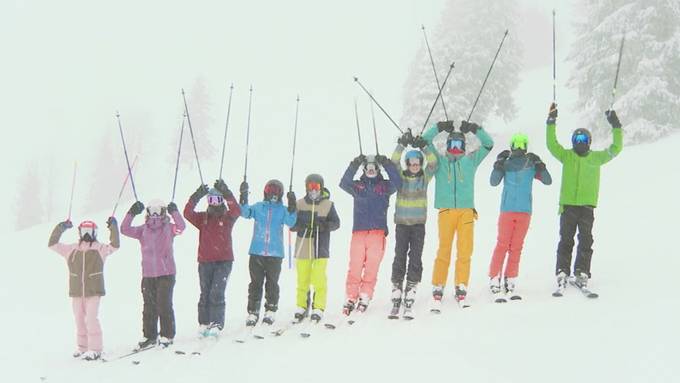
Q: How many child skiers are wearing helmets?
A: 10